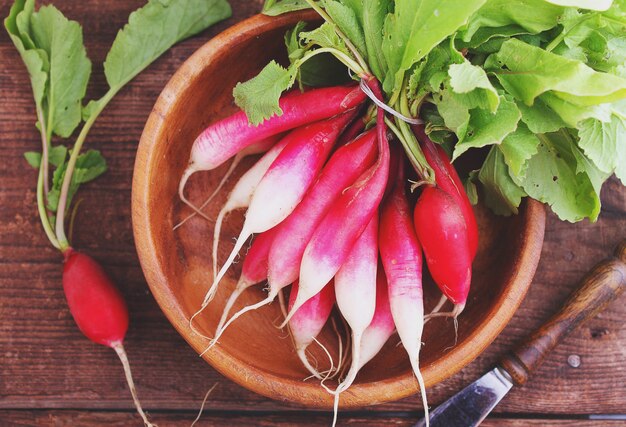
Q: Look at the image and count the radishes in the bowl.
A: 13